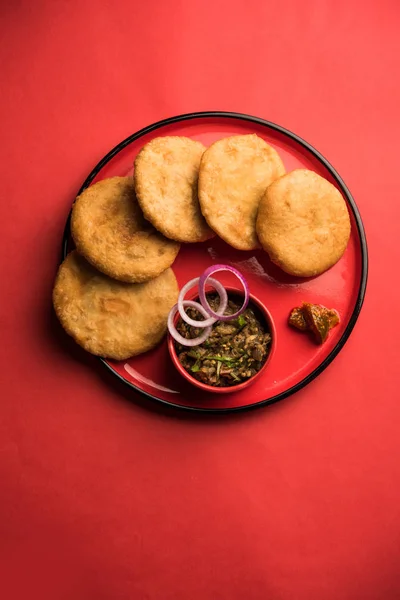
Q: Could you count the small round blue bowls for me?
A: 0